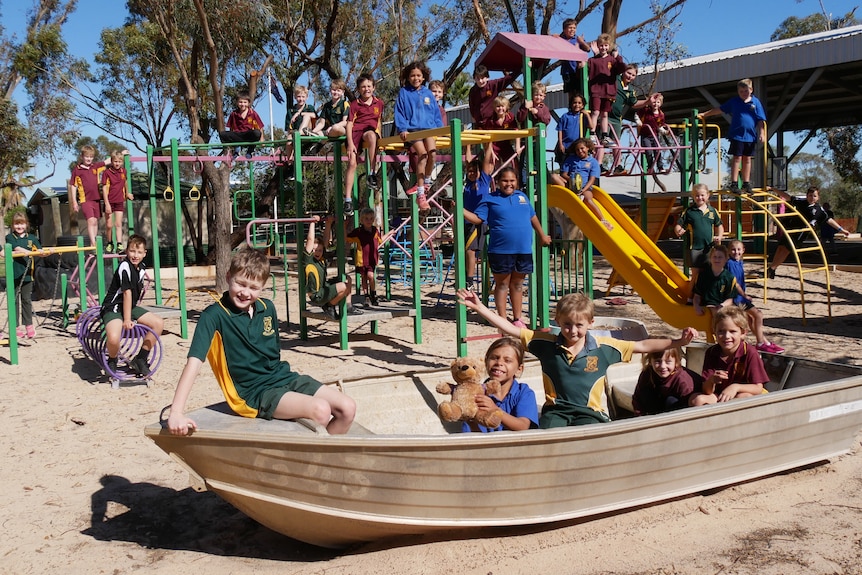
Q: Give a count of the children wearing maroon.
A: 13